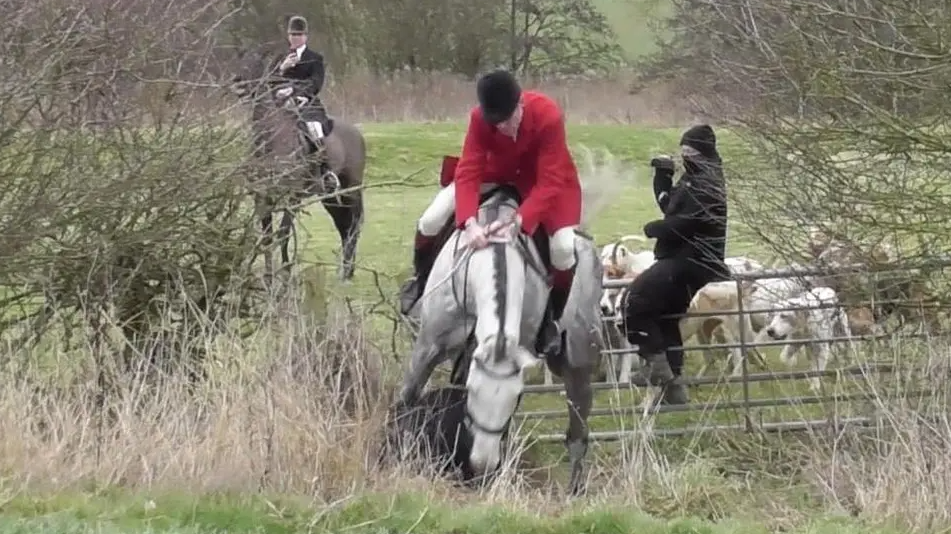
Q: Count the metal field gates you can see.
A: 1